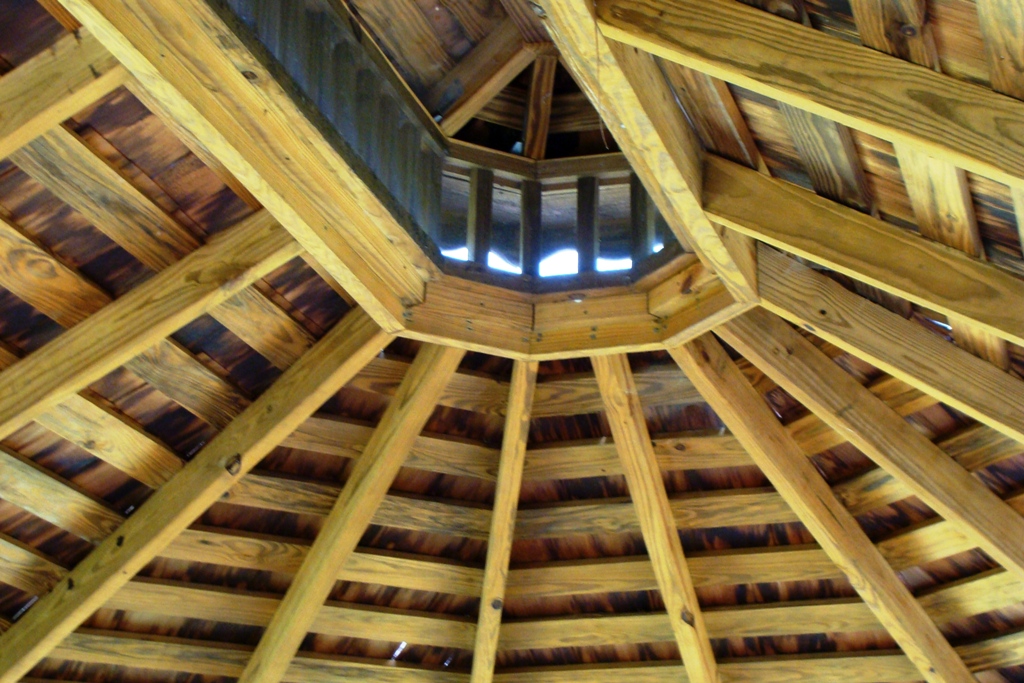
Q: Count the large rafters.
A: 11